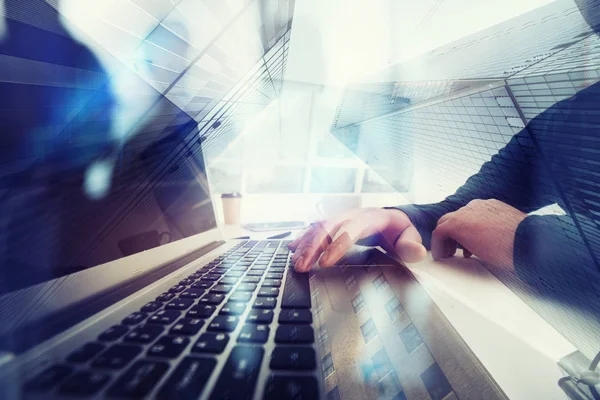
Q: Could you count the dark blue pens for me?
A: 1